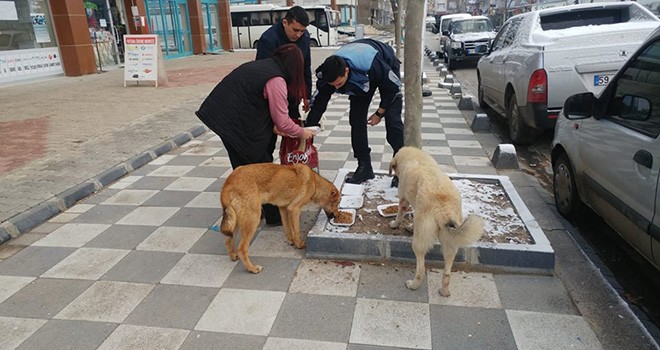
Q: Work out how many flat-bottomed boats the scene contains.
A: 0